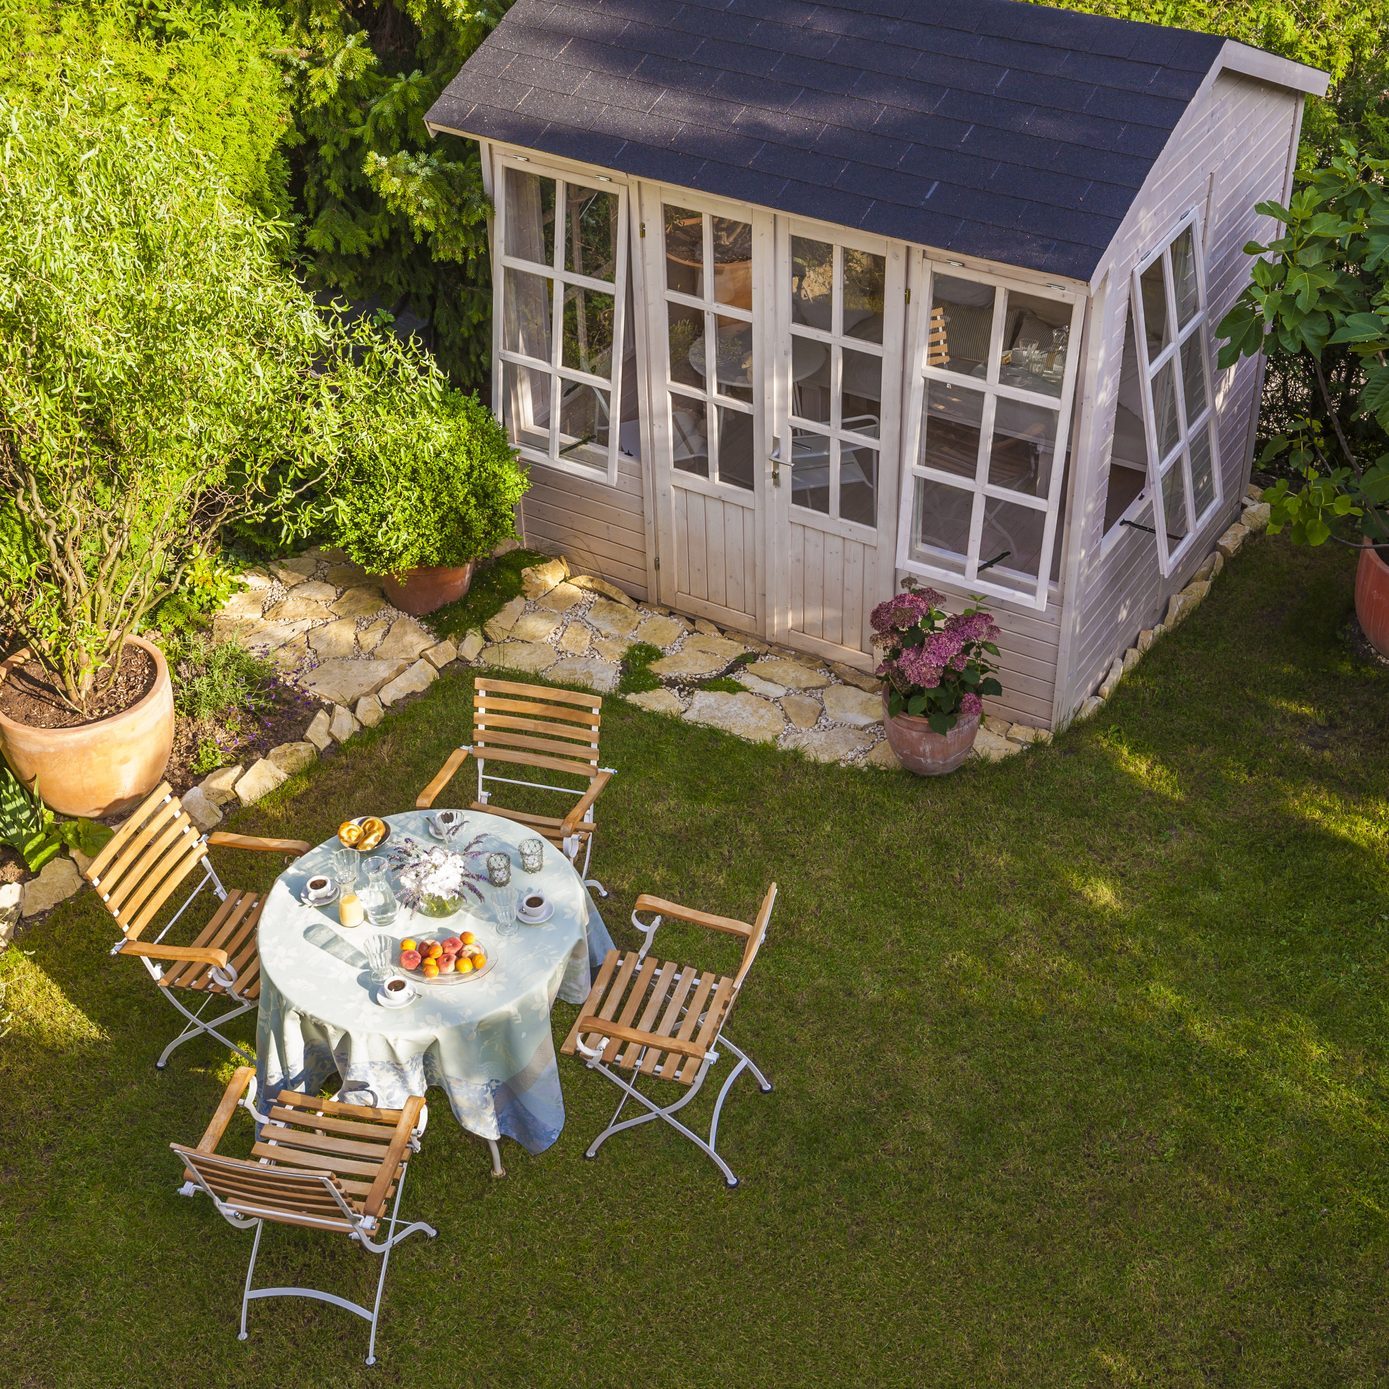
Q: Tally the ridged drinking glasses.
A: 4